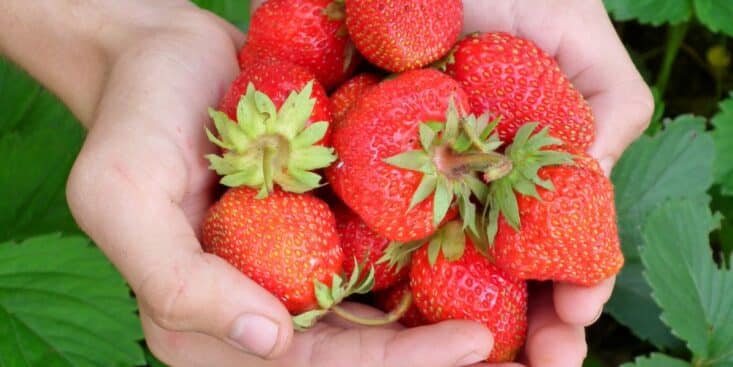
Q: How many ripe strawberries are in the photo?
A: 11